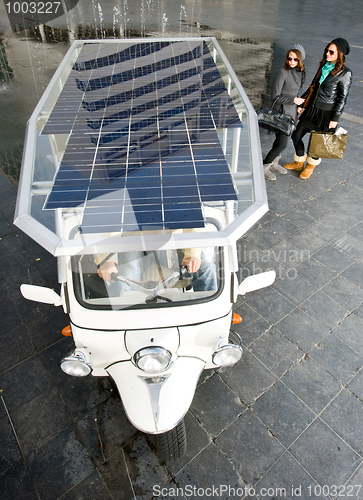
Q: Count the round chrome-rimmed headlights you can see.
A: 3